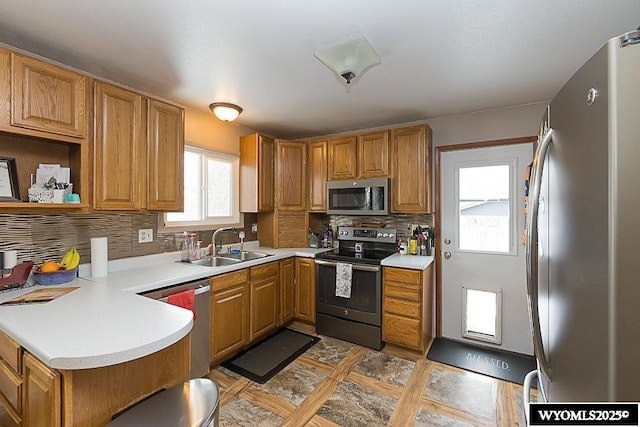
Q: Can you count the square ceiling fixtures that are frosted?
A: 1